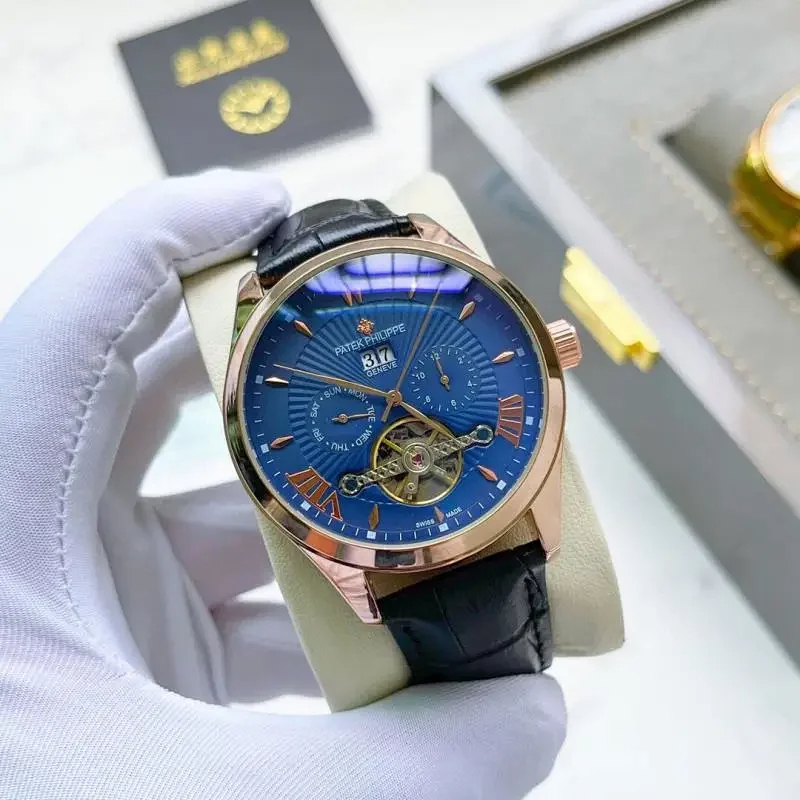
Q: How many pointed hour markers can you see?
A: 11